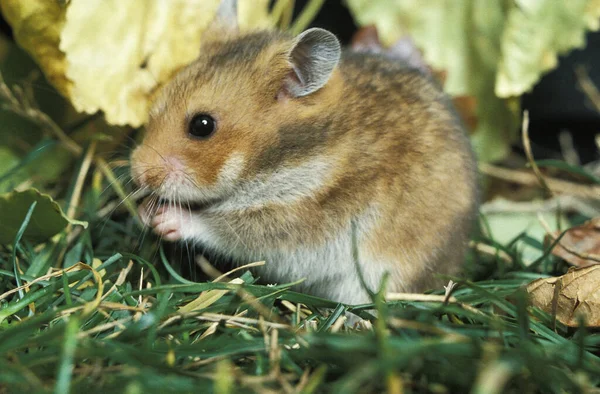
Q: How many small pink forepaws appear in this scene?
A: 2